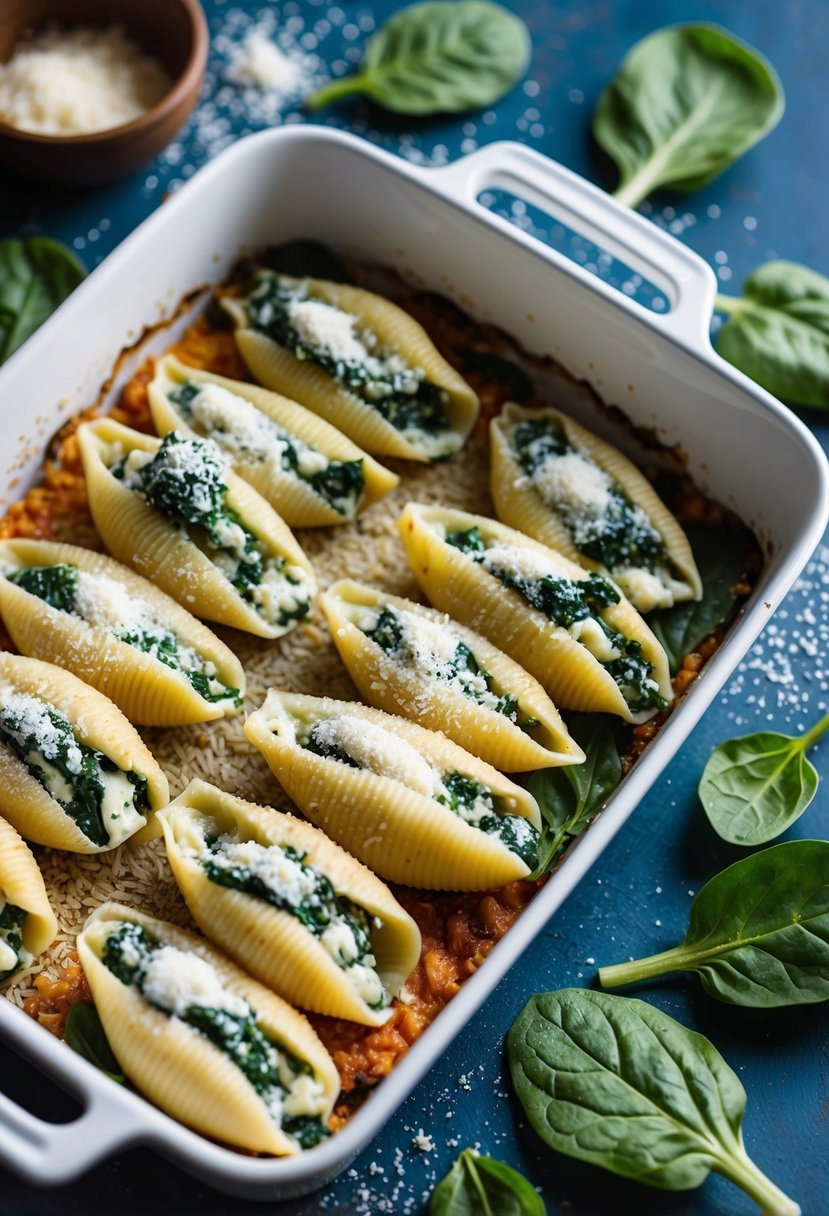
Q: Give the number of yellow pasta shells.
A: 12